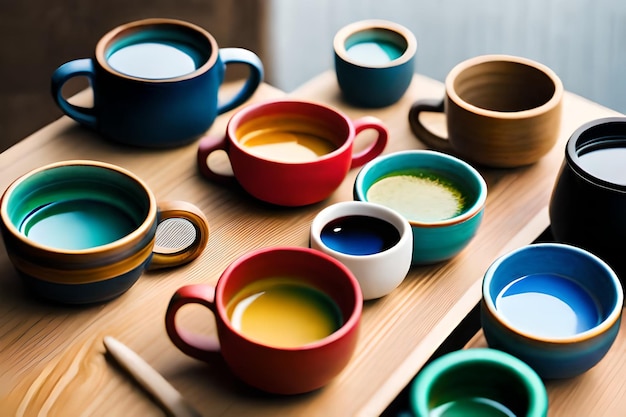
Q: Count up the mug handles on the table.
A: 7